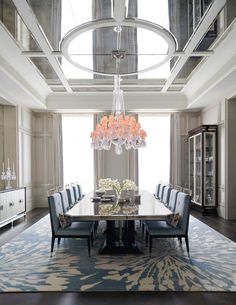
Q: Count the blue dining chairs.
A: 10